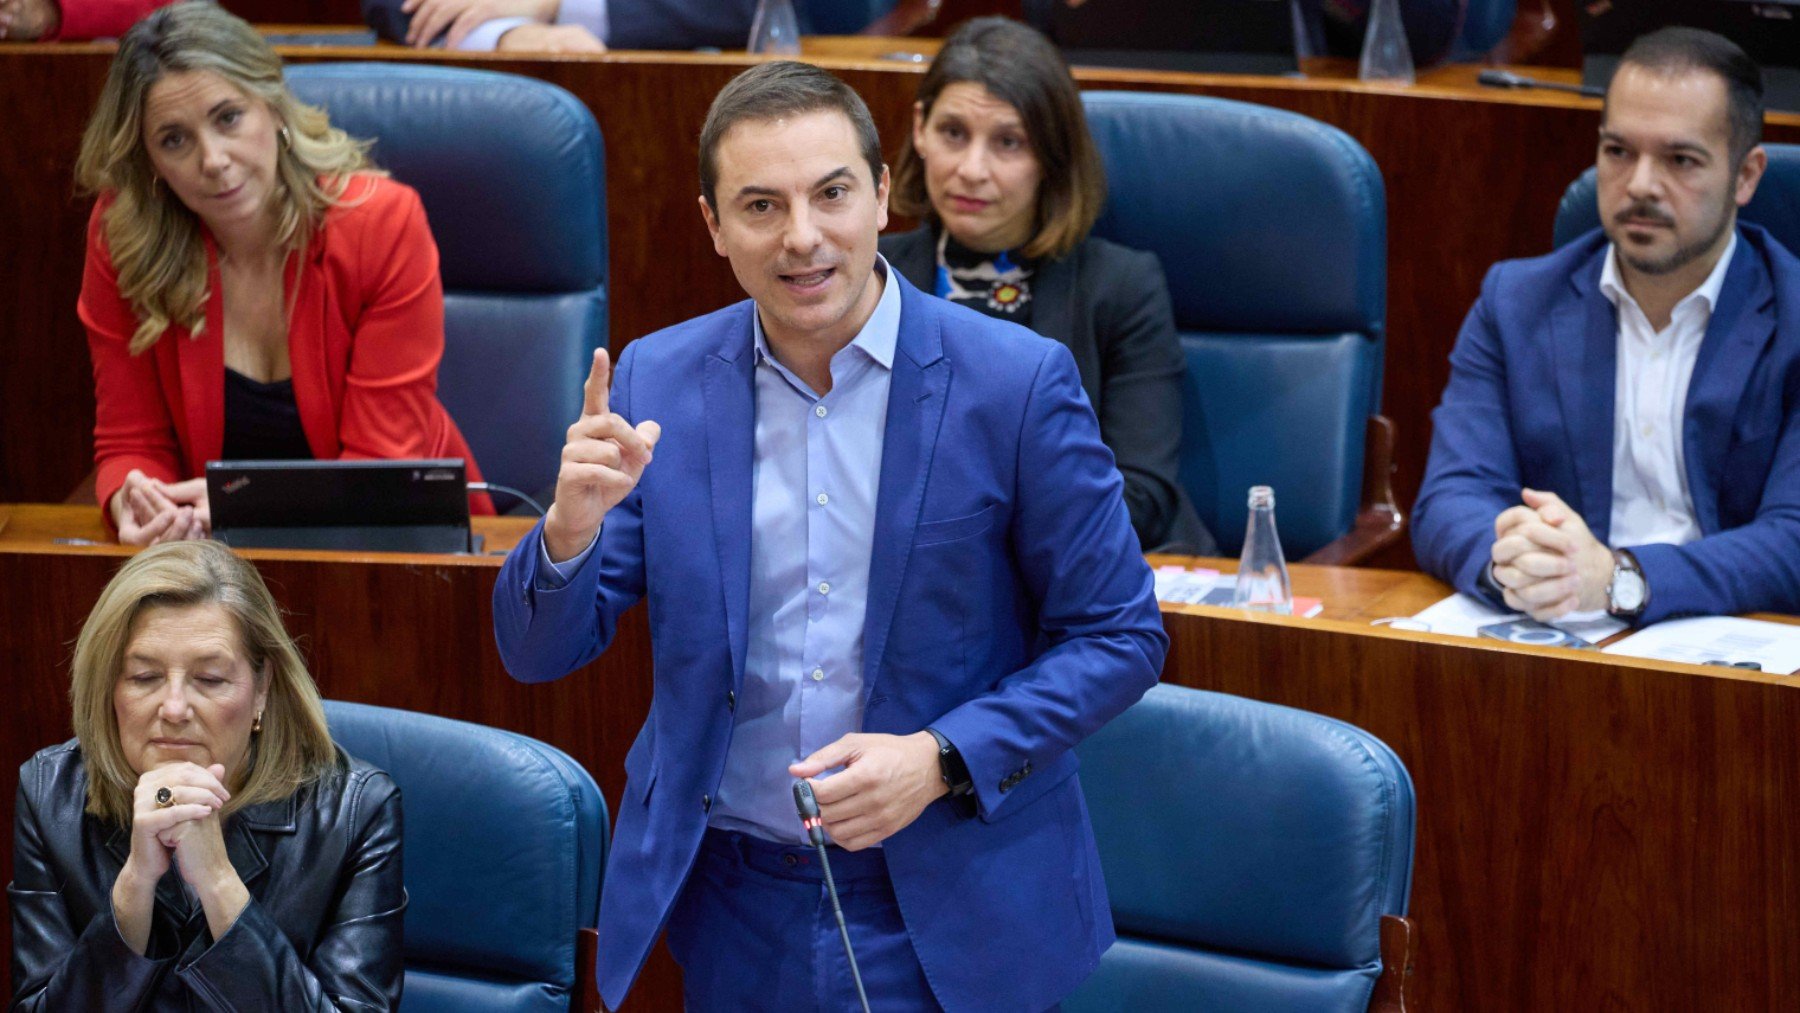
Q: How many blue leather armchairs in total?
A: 5